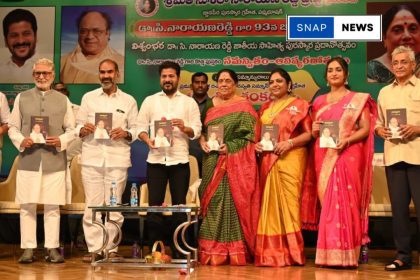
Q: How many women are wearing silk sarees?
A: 3